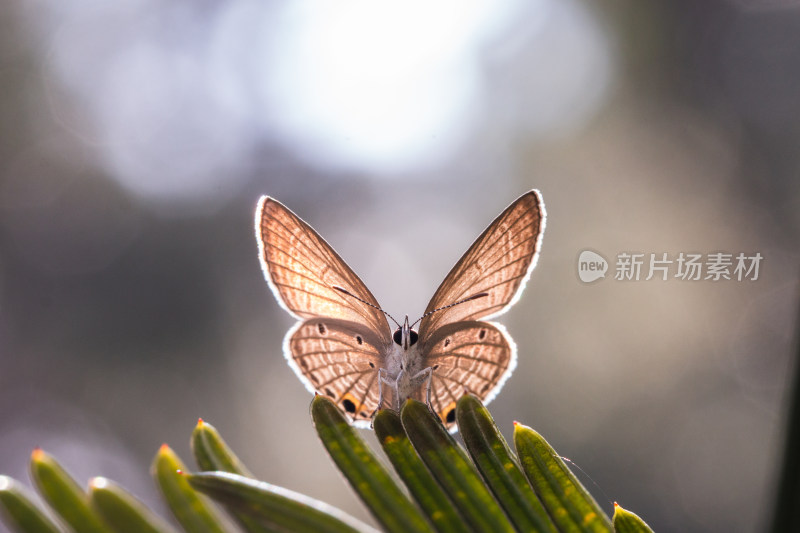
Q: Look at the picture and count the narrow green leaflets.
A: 12